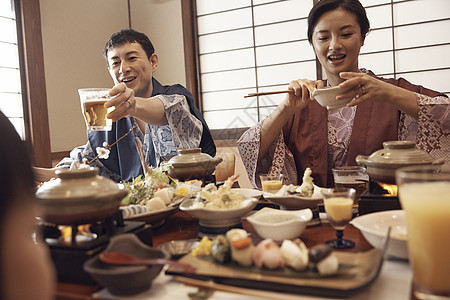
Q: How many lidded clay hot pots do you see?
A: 3